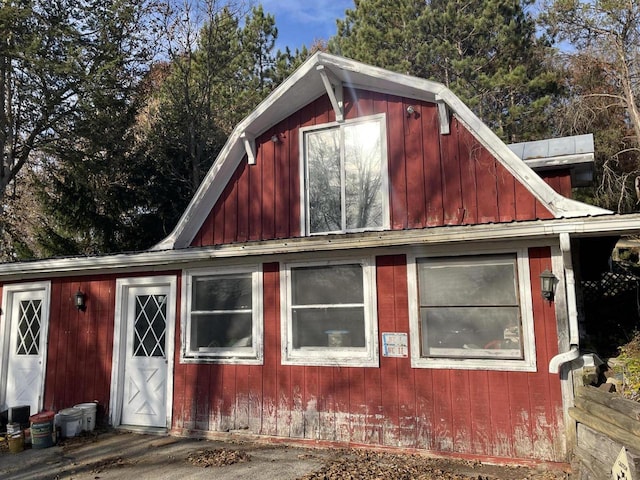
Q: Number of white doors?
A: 2